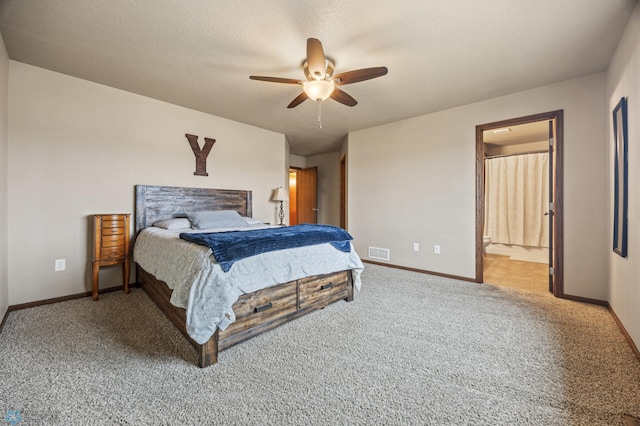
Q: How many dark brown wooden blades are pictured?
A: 5